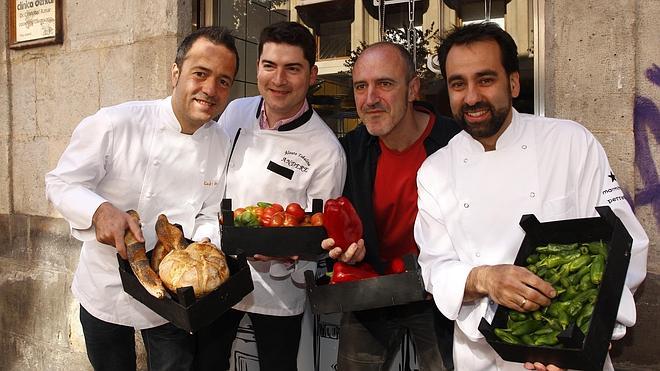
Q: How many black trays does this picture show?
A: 4